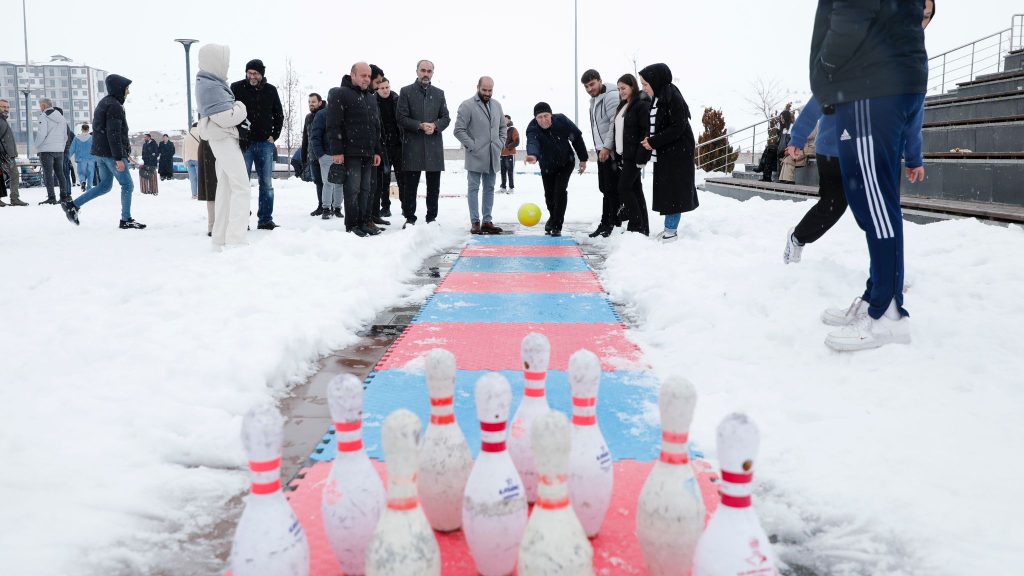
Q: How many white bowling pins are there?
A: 10